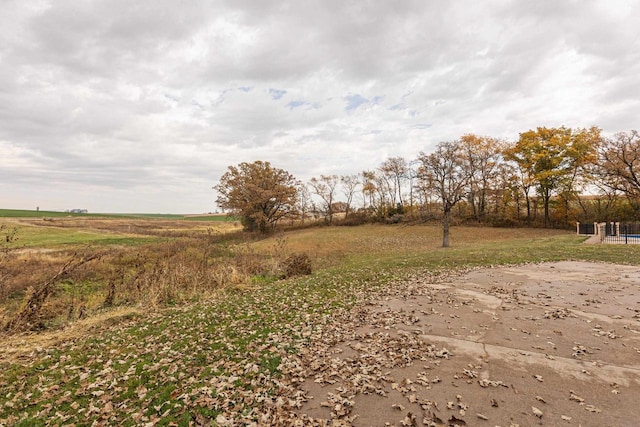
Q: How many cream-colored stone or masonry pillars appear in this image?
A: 5